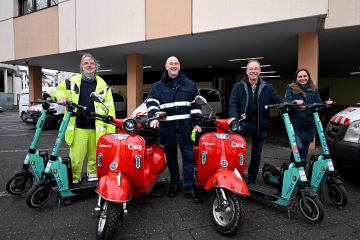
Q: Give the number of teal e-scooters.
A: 4